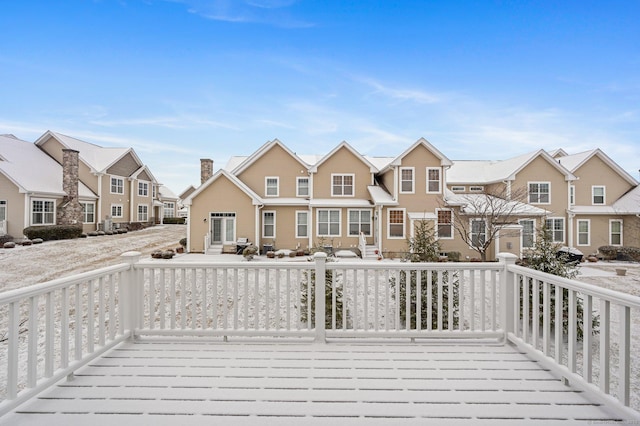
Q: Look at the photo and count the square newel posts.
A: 3